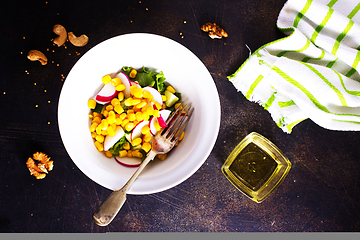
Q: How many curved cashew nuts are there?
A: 3